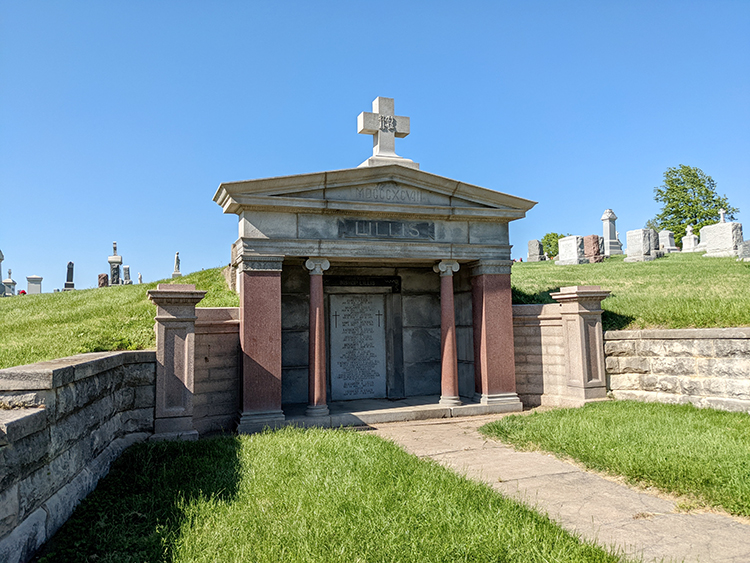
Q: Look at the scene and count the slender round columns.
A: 2